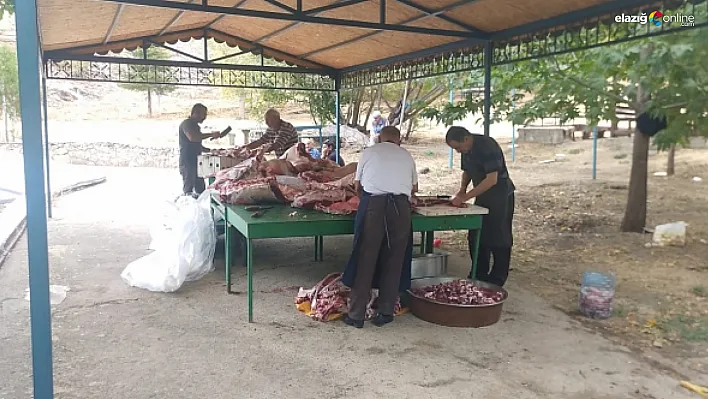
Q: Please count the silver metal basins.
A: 1